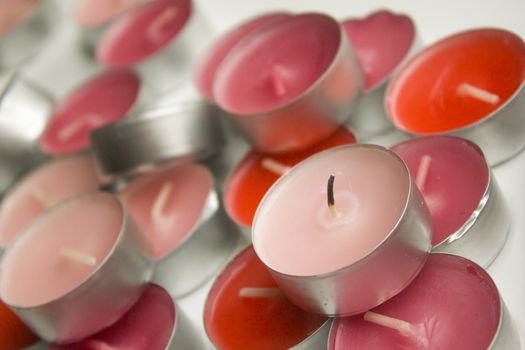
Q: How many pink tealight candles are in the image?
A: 14